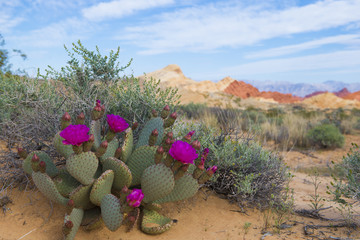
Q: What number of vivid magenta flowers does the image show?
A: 4